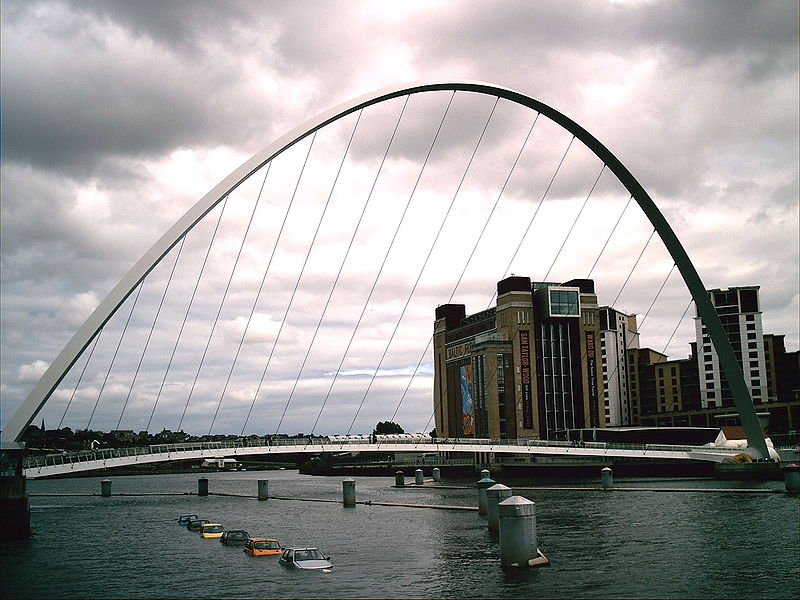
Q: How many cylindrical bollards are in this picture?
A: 13